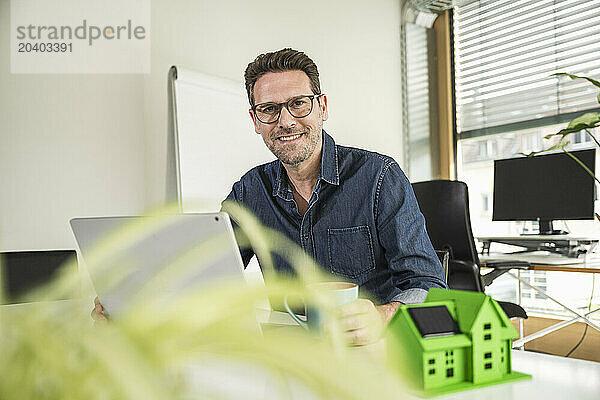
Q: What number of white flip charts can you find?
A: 1